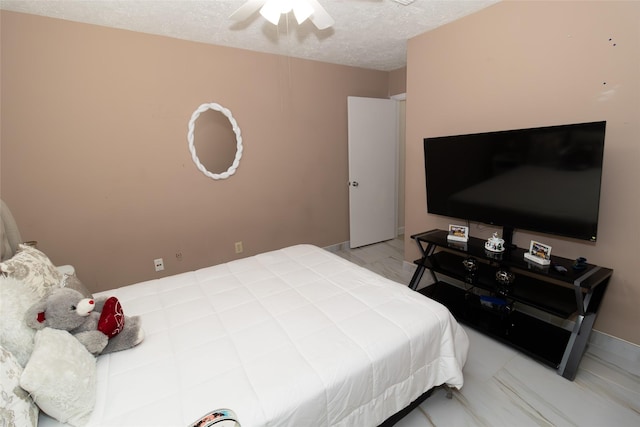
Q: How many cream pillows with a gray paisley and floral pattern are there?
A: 2